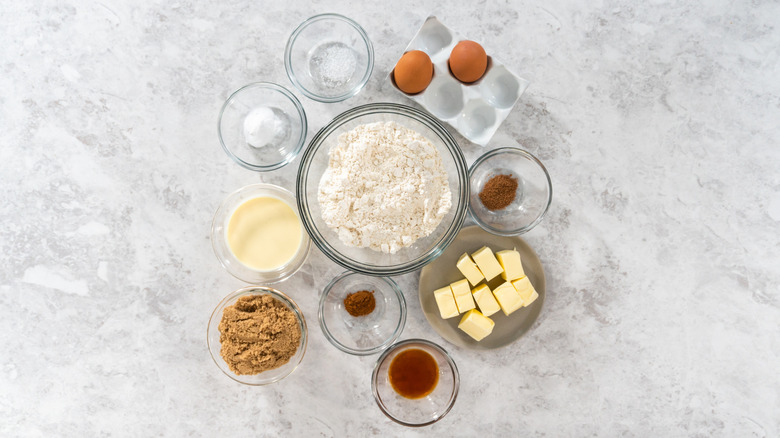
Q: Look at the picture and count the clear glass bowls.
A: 8